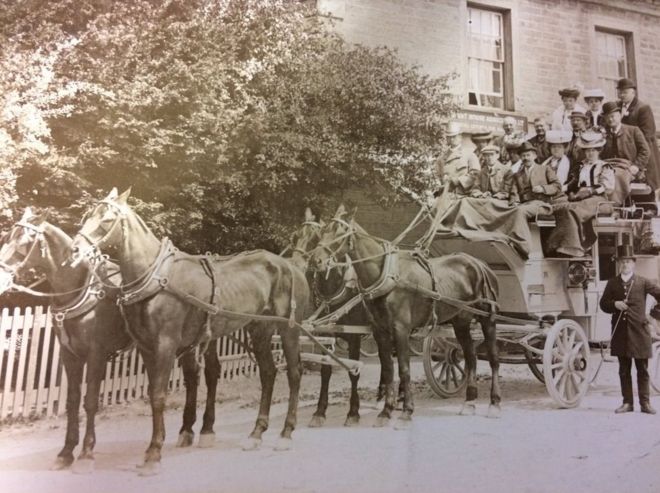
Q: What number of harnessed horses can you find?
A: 4